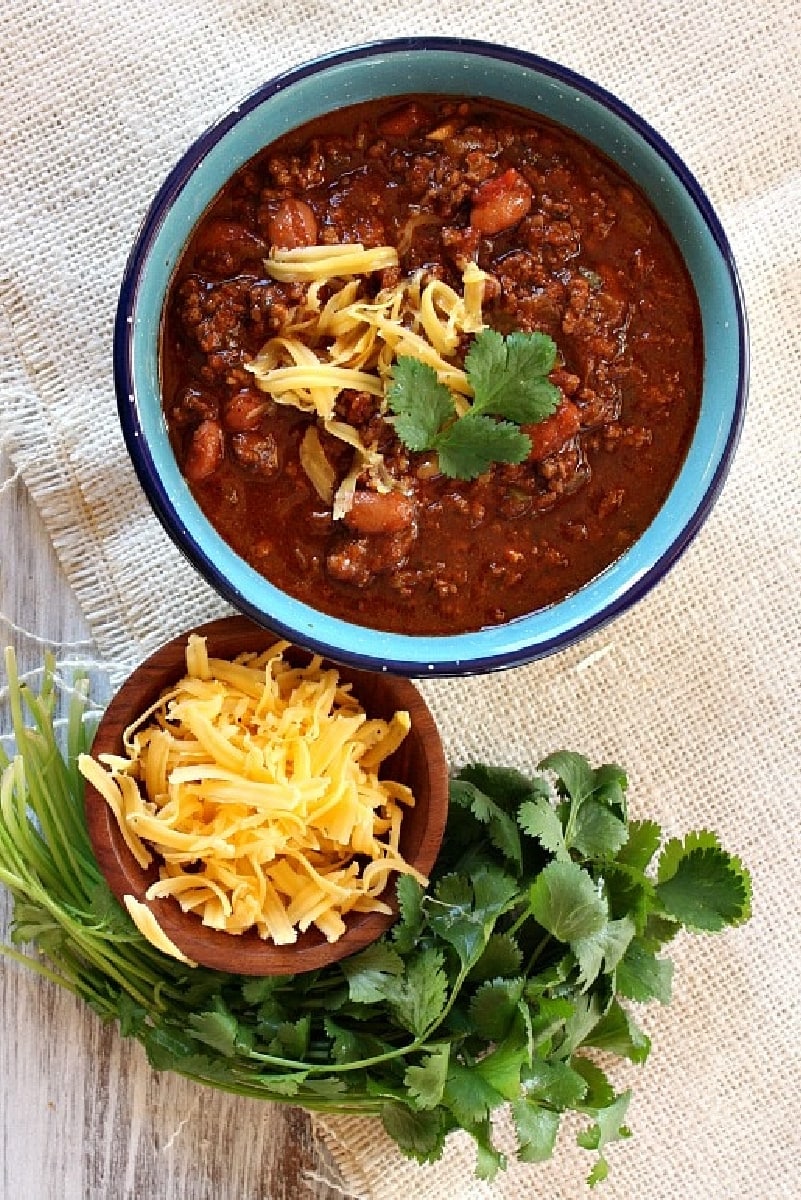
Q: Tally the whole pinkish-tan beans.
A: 5